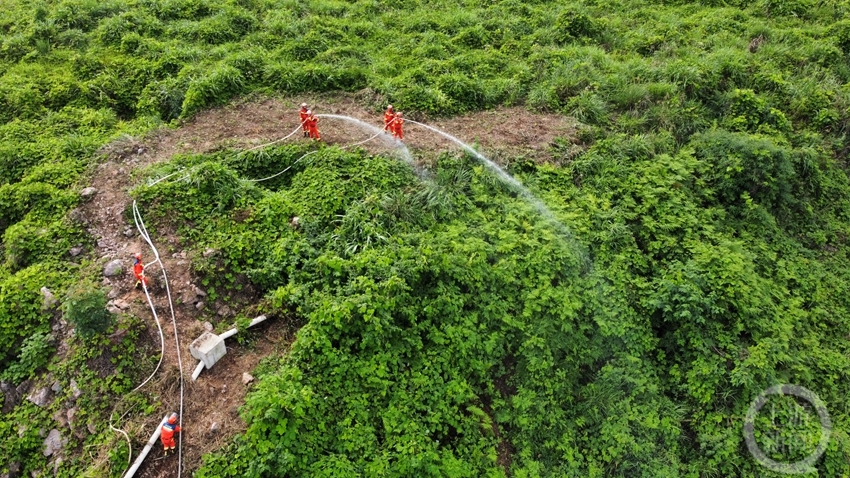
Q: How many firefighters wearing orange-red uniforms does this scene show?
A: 6